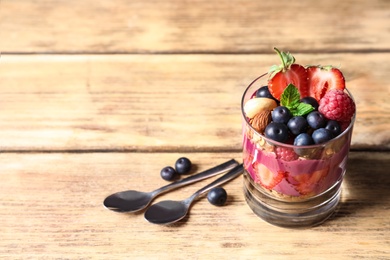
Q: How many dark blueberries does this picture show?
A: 12